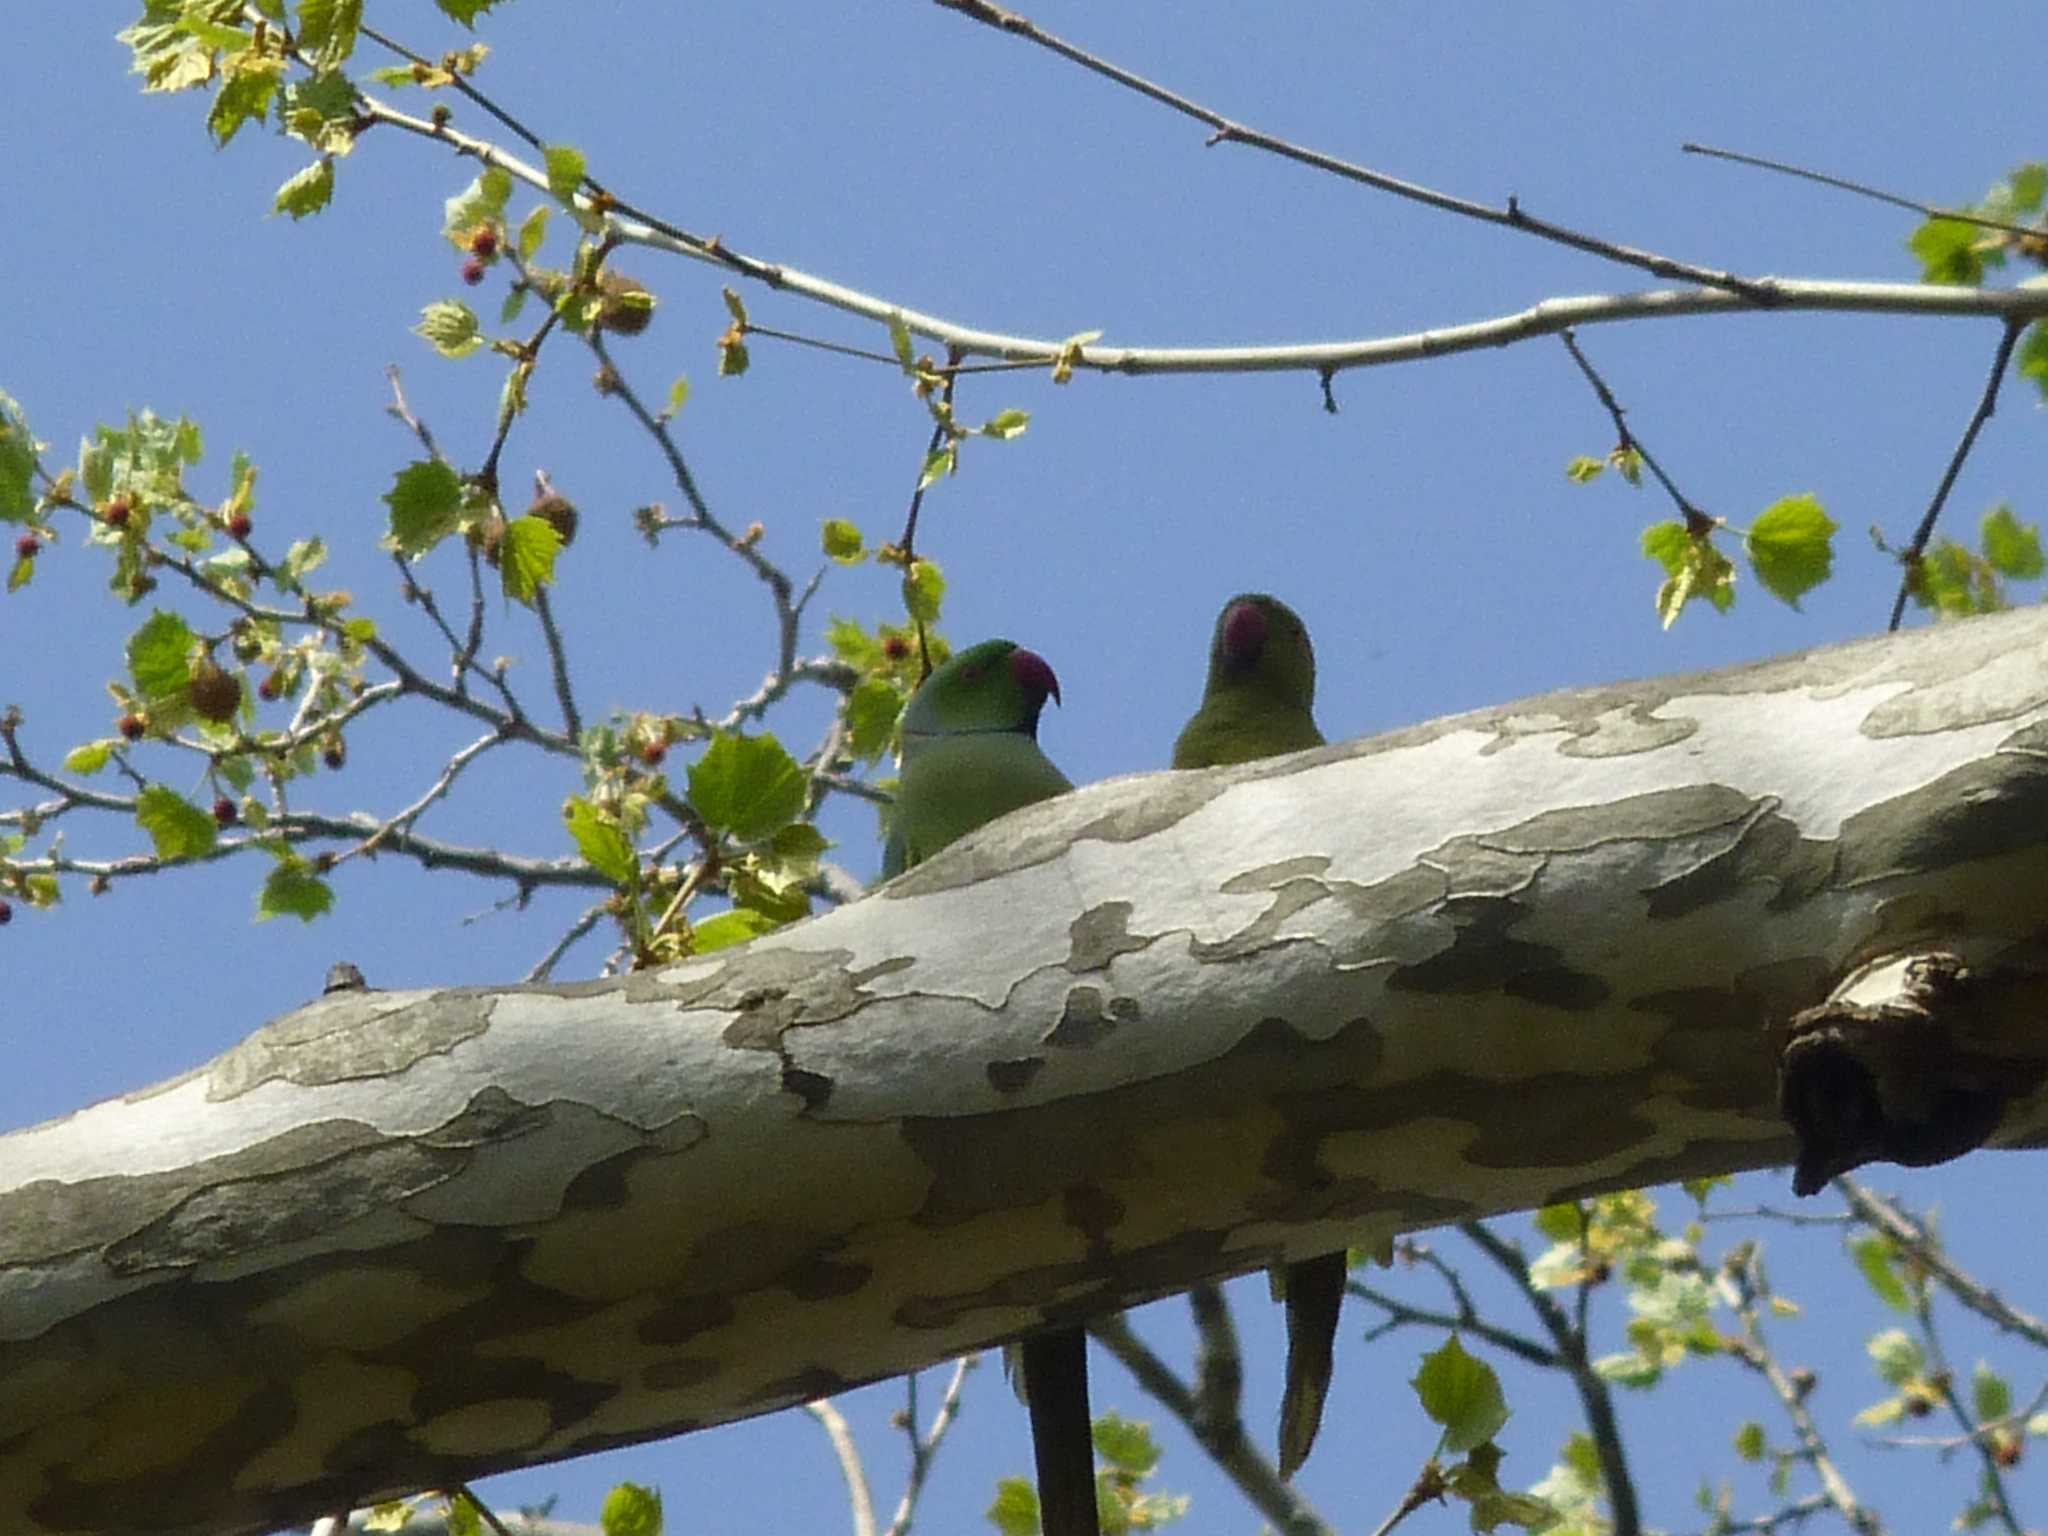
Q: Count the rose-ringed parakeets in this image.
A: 2